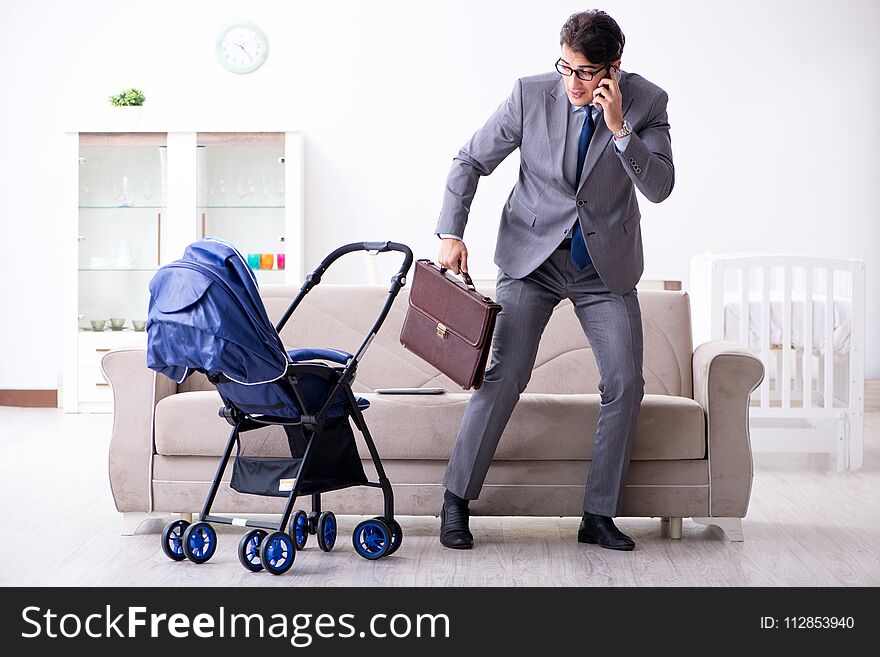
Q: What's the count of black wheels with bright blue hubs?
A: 8